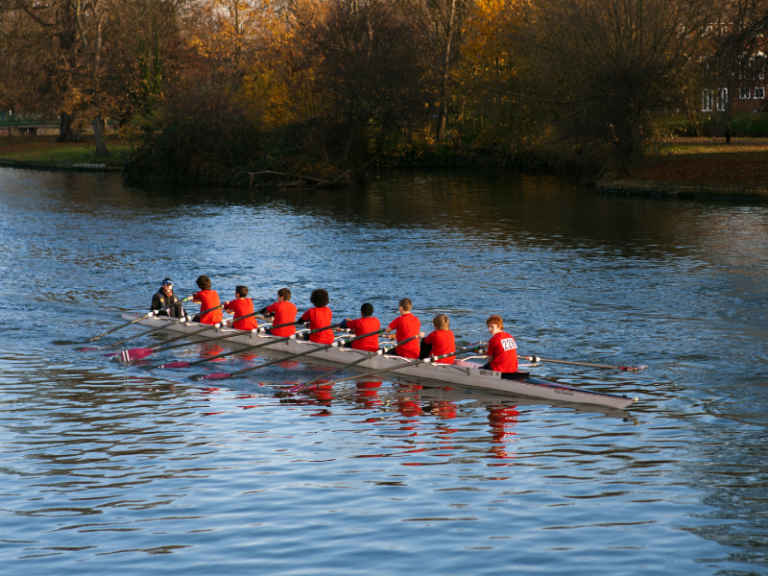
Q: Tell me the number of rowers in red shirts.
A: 8